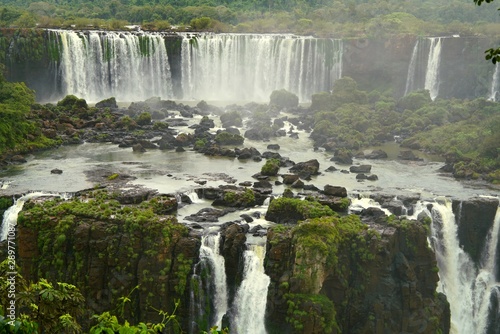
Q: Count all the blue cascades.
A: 0